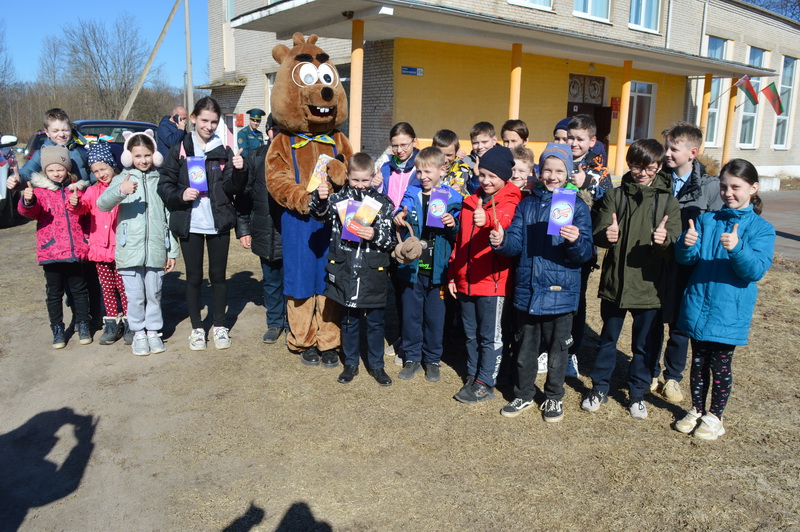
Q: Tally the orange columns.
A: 5